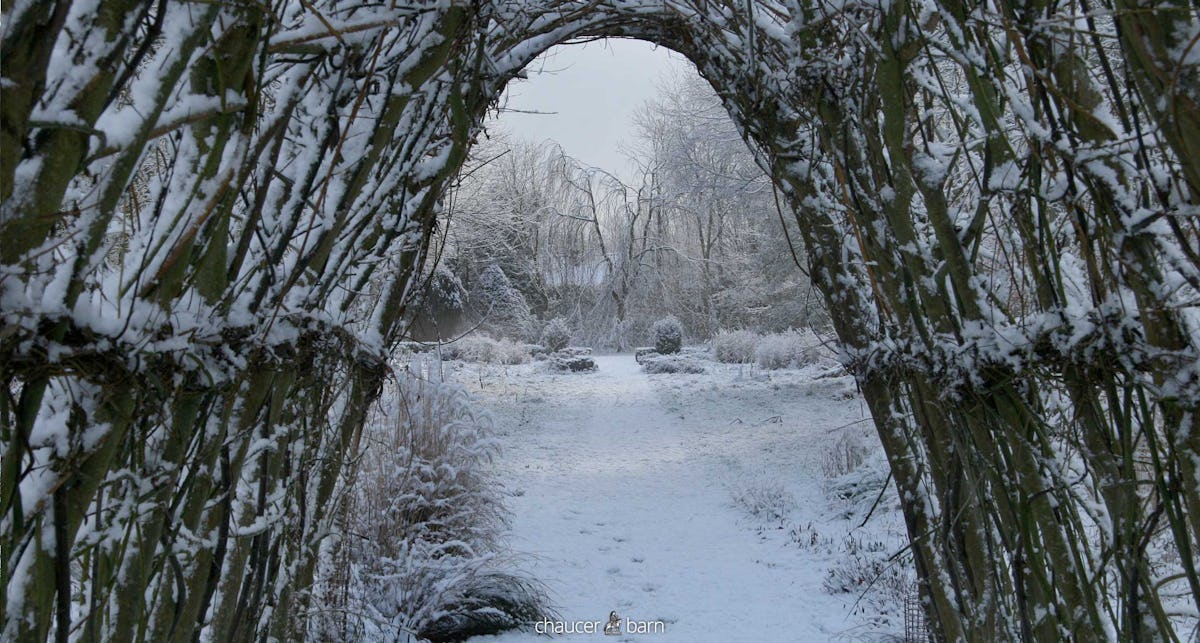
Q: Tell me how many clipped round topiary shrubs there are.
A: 2